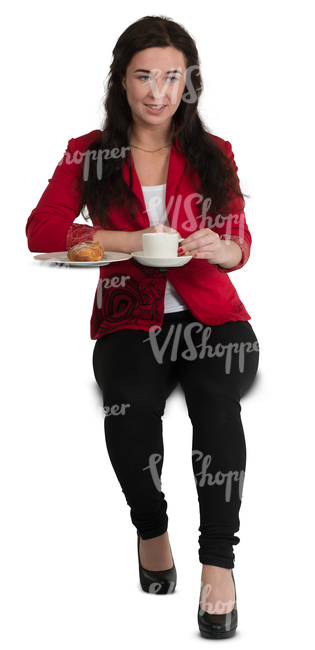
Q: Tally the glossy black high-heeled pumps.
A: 2